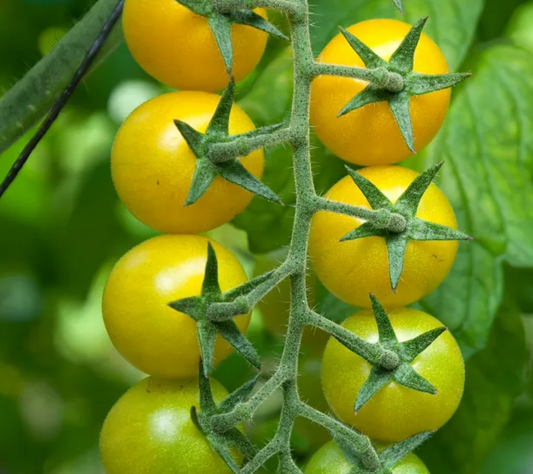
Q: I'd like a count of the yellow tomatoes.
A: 5